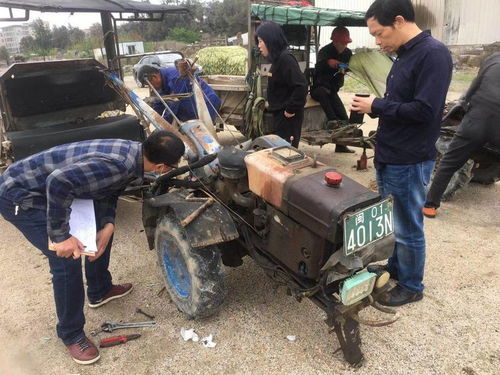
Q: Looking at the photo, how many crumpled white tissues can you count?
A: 2